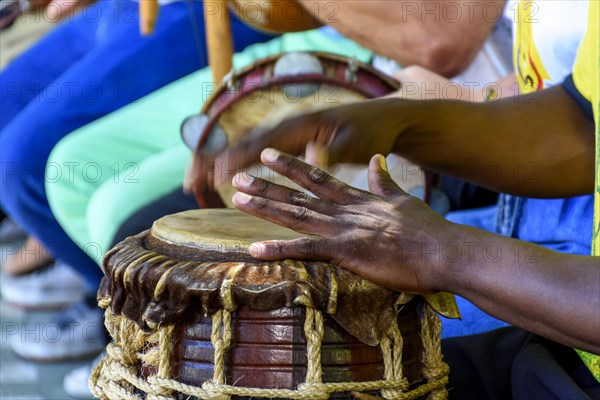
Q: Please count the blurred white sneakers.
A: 3